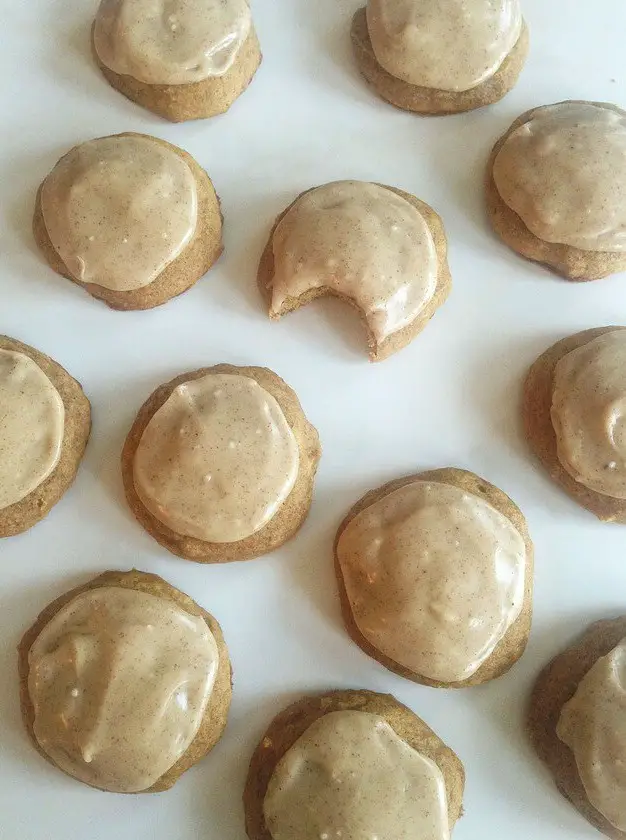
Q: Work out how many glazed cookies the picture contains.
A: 12